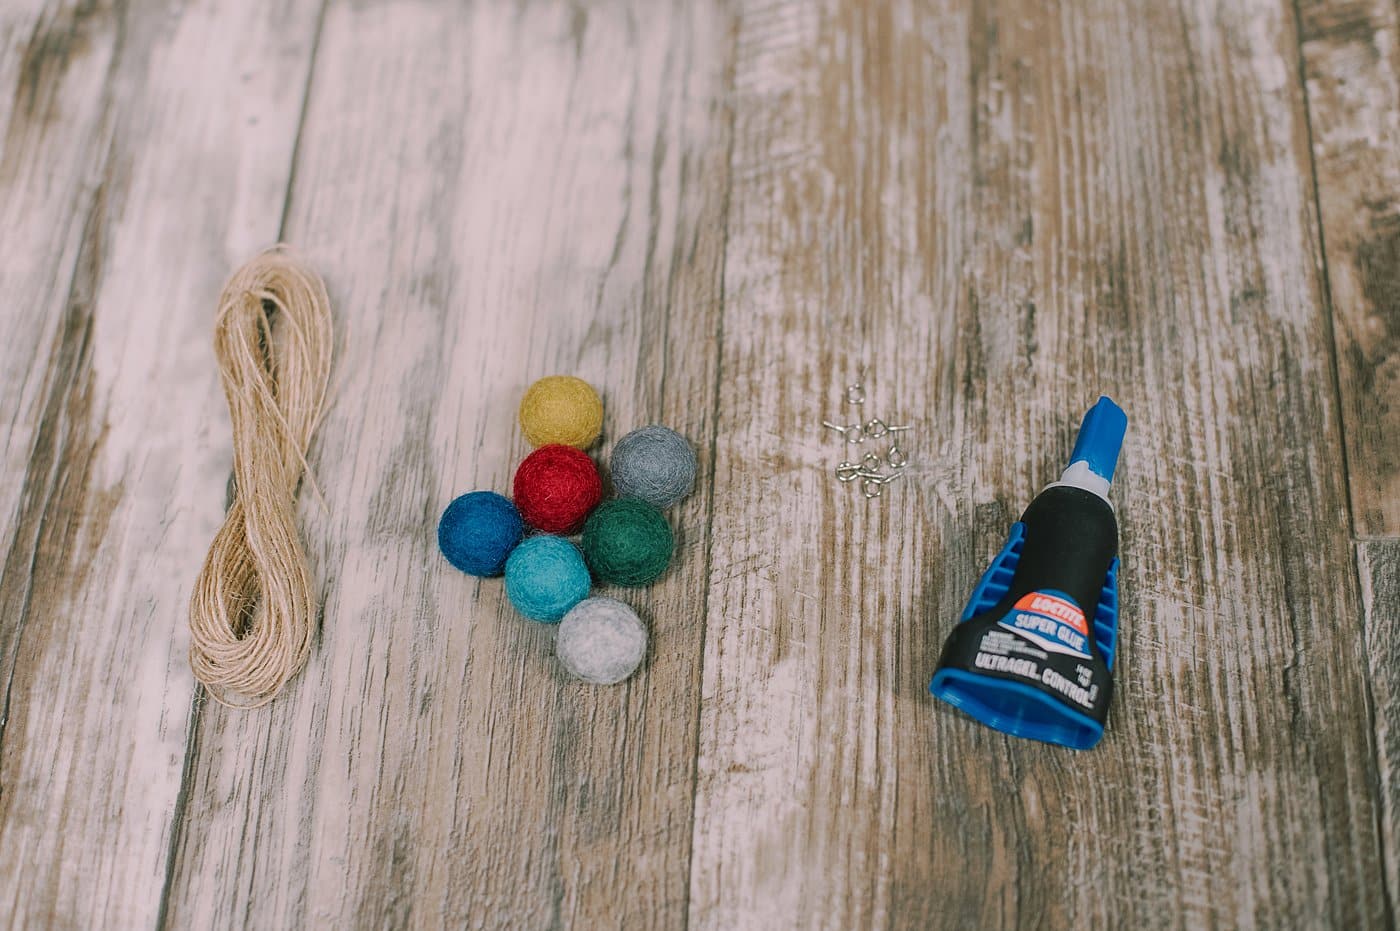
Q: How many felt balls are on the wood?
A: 7